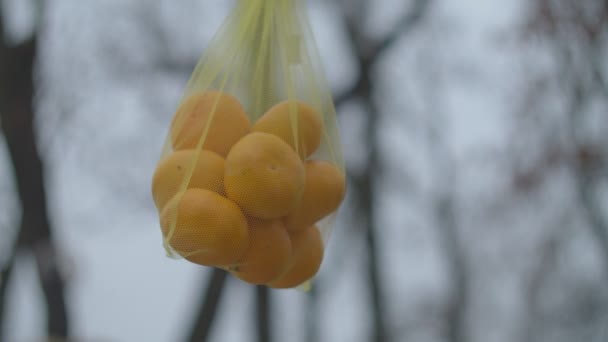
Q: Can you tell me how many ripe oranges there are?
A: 8